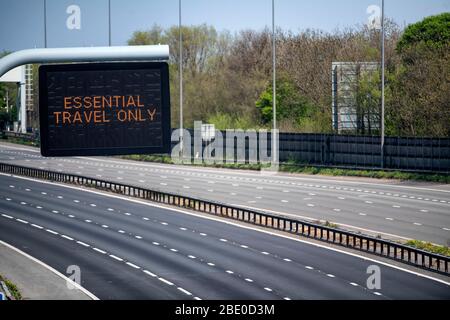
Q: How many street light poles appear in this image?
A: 5